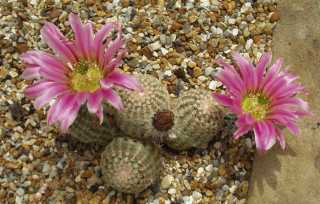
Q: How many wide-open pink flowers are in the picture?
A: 2